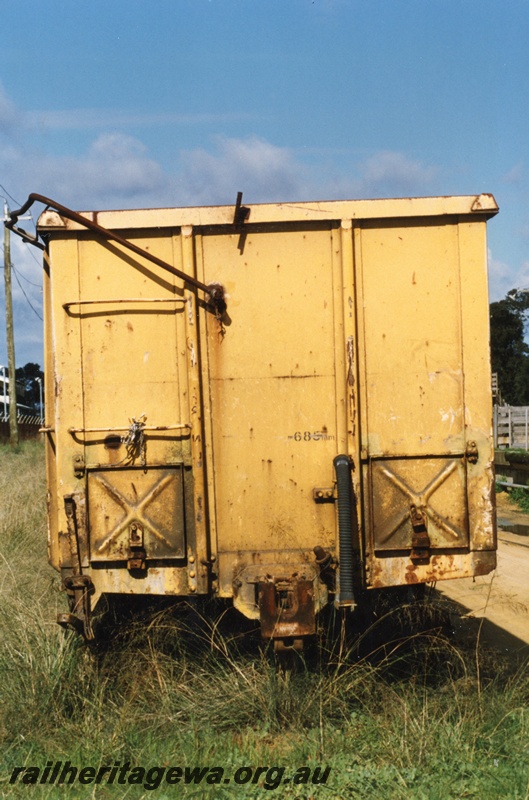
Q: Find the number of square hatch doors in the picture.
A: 2